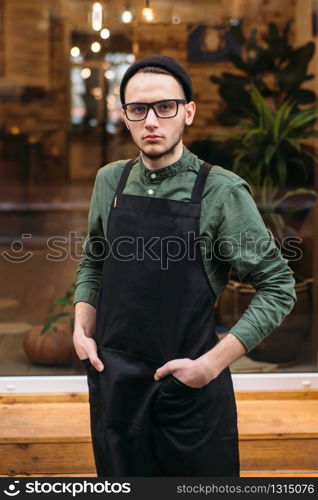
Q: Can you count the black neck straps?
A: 2